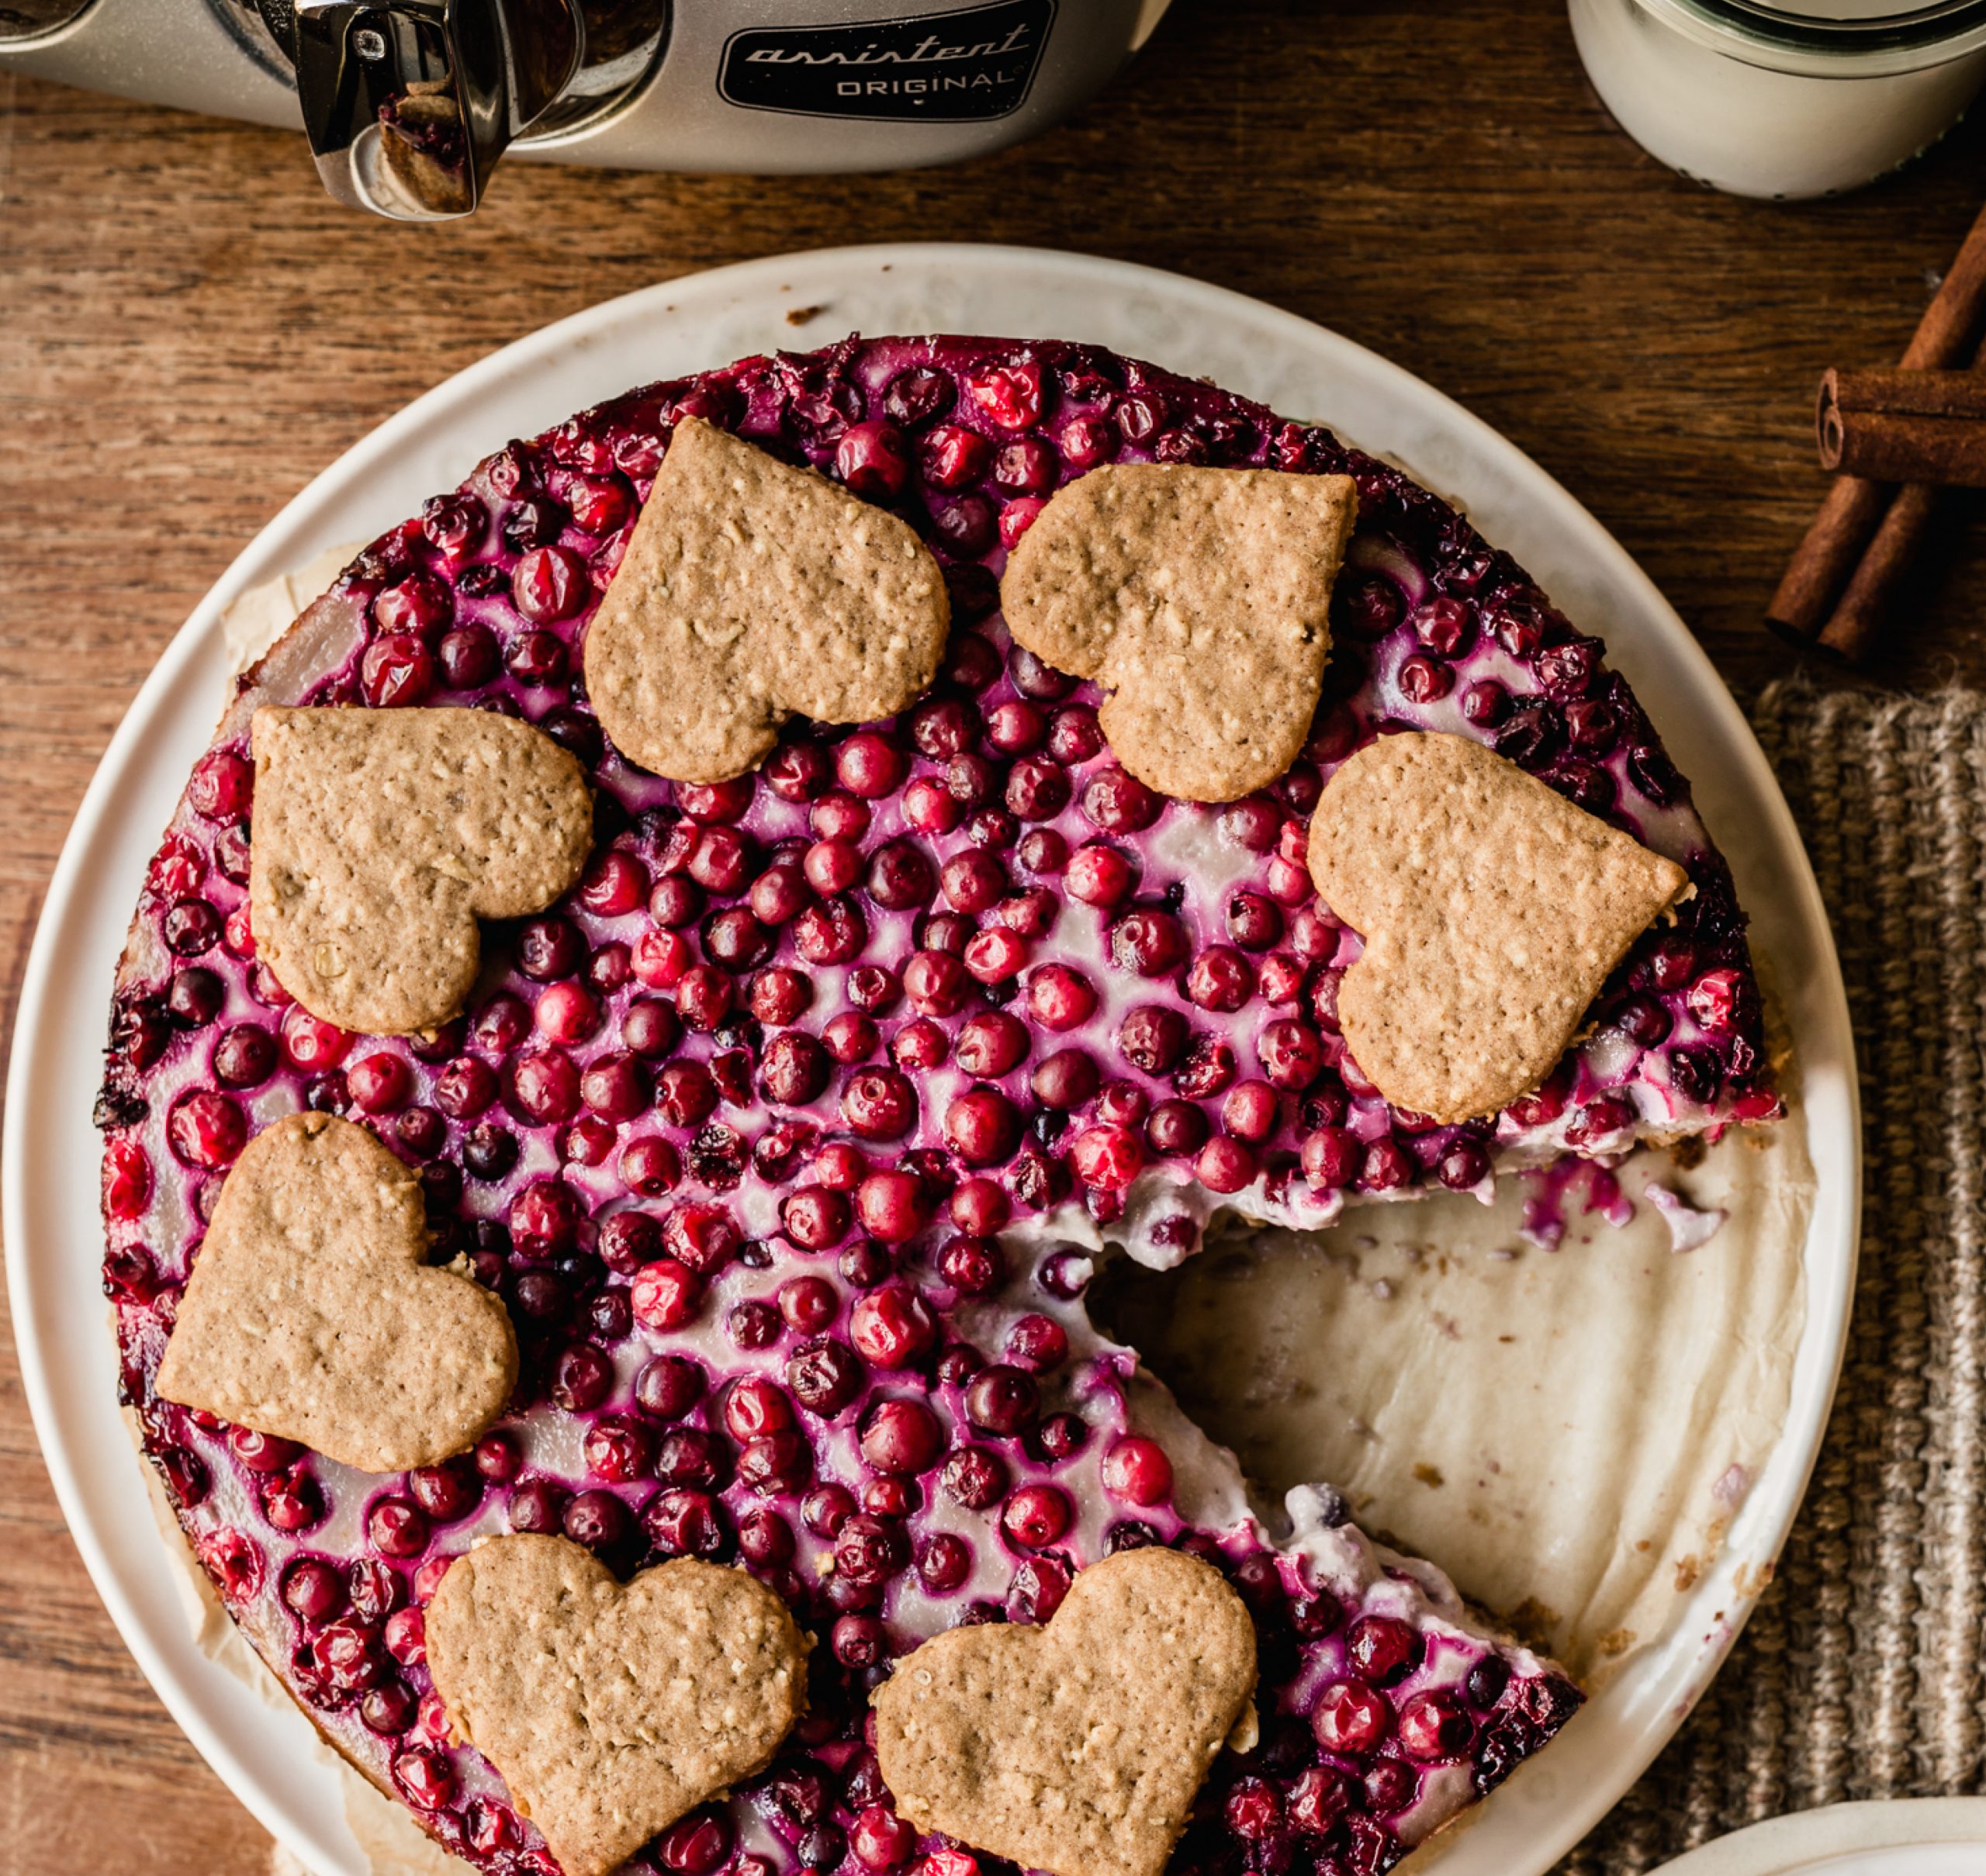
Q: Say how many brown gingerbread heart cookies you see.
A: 7